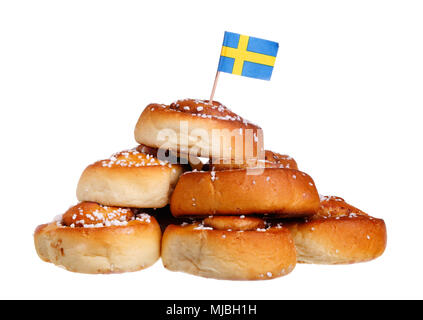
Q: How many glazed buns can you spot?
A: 6